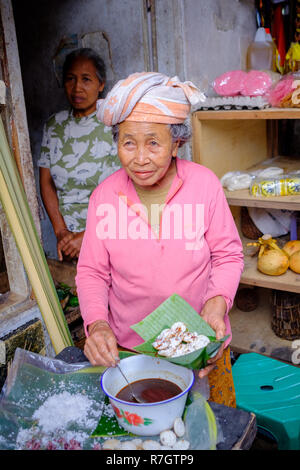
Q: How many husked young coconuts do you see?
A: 3